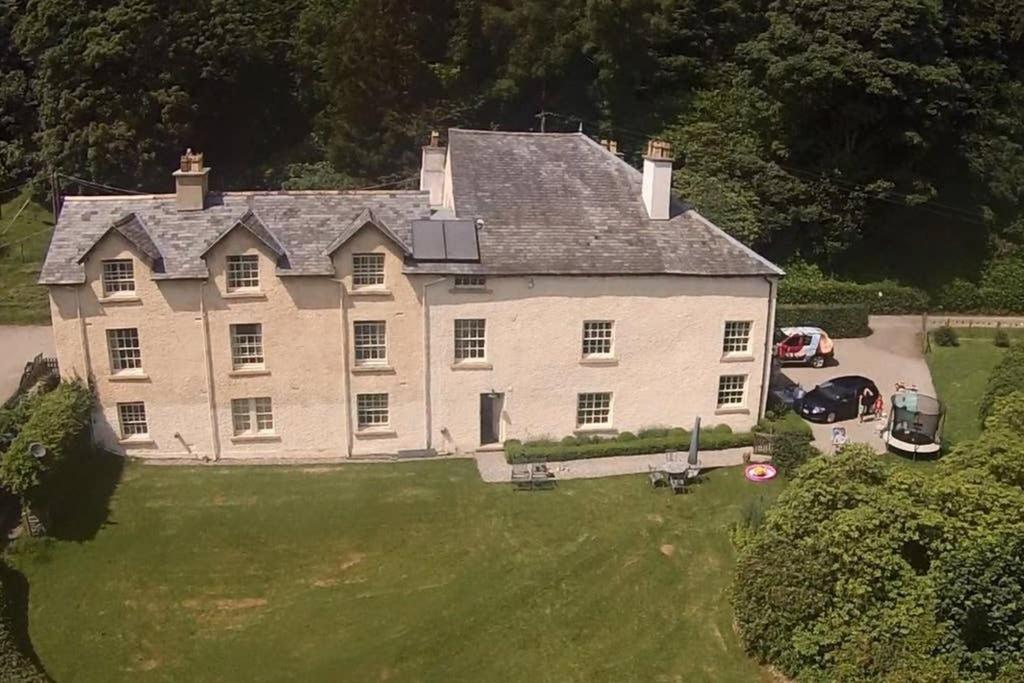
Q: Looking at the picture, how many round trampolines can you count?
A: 1